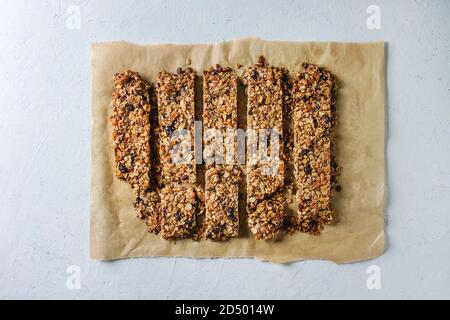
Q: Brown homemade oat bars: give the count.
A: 5